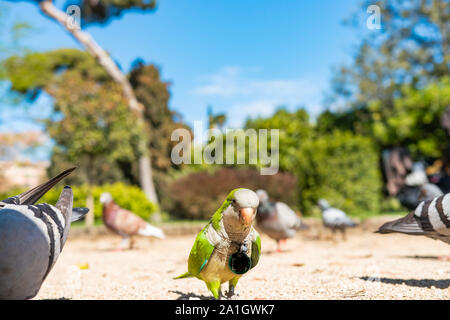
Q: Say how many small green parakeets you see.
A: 1